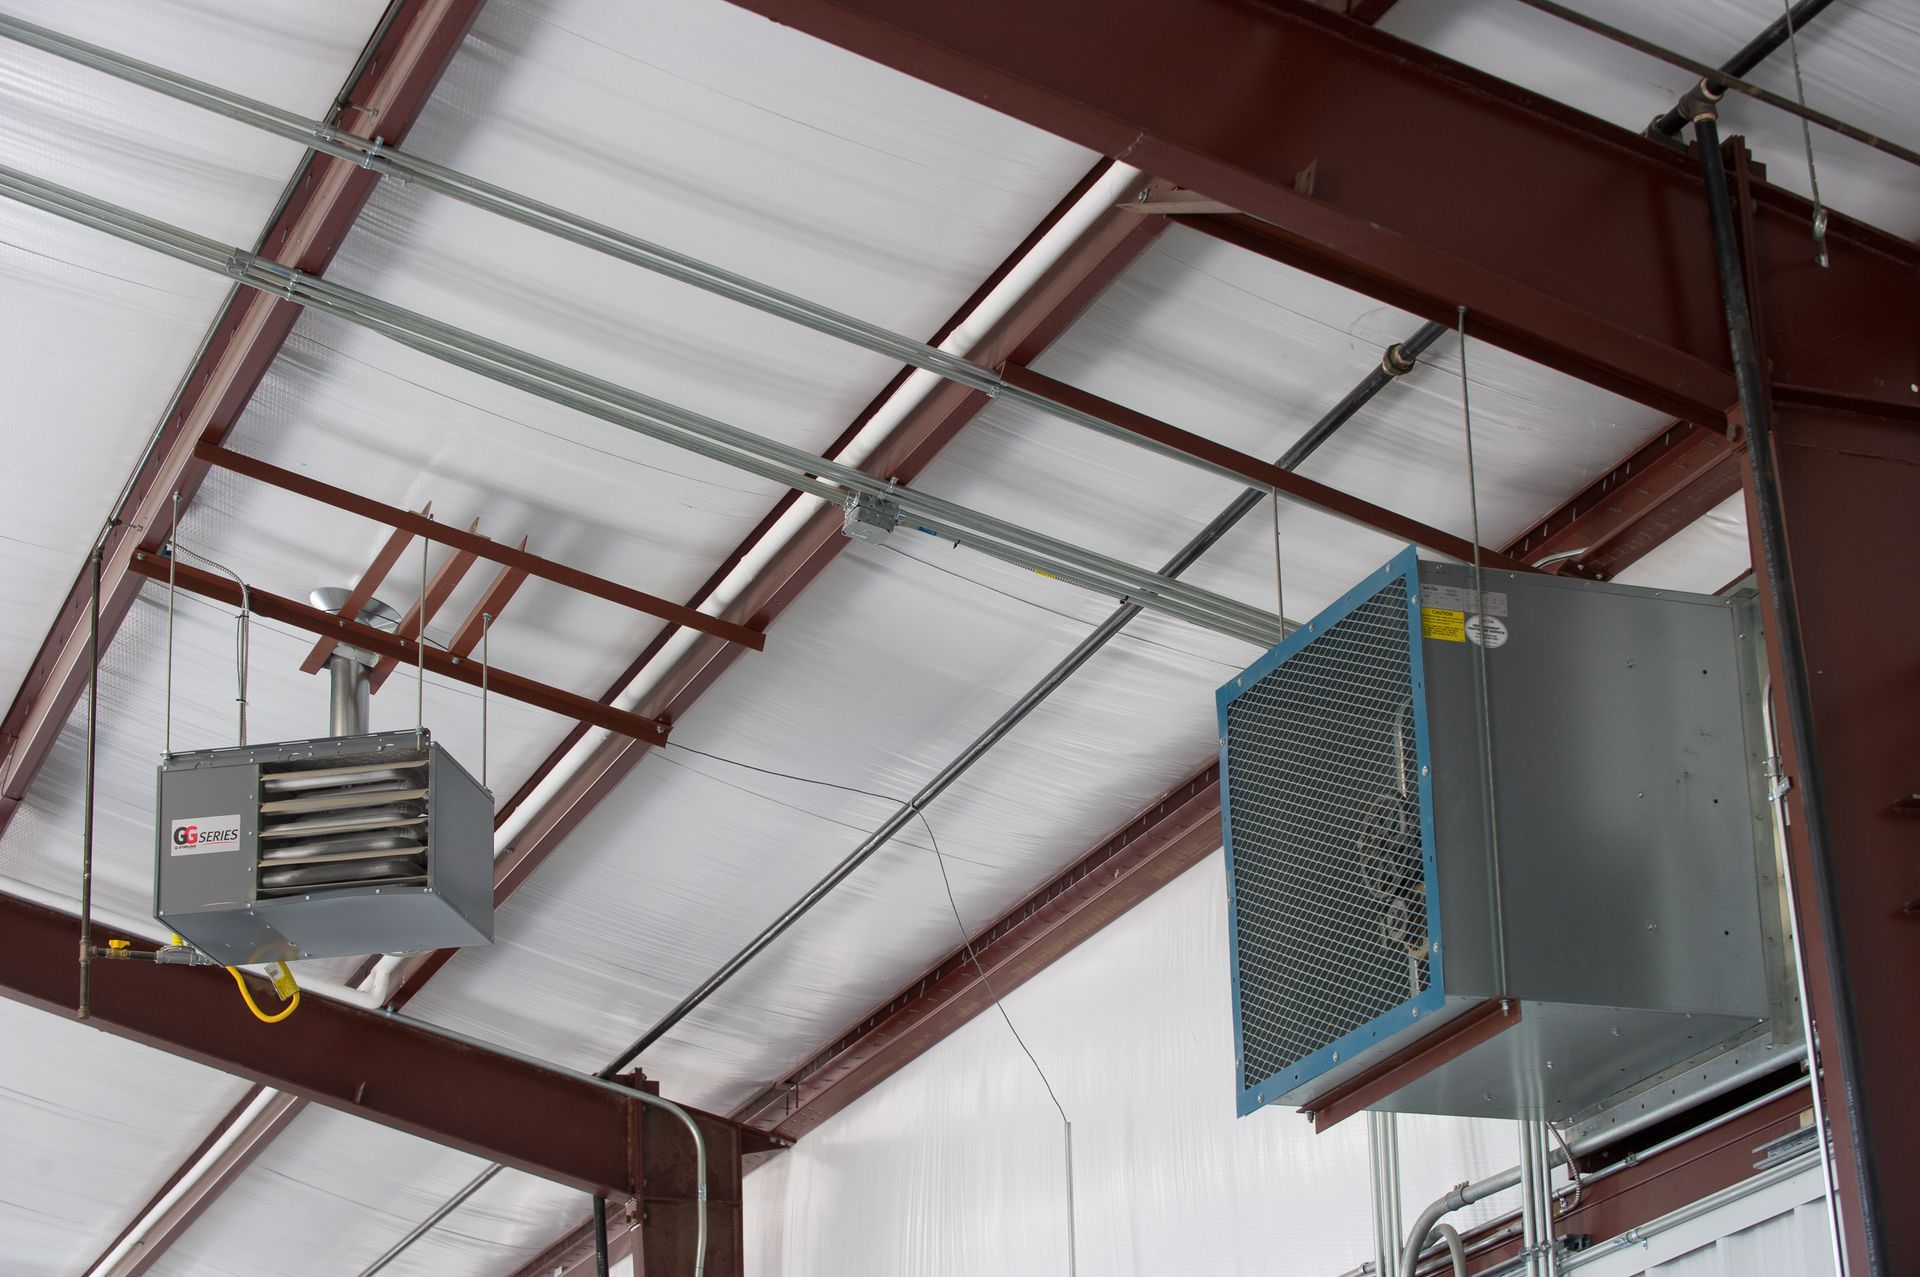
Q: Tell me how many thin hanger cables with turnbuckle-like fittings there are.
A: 1